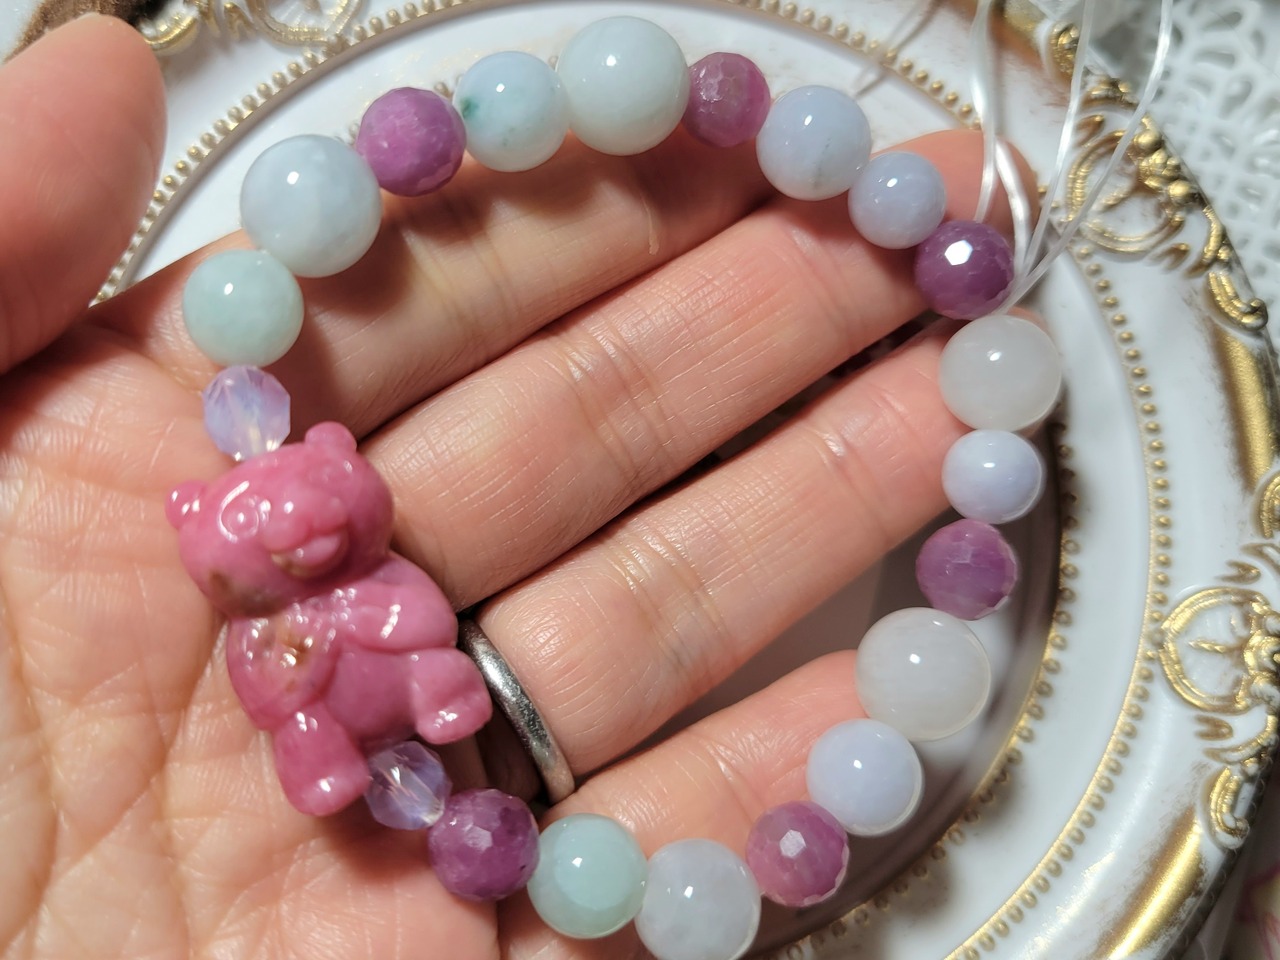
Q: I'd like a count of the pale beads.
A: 12